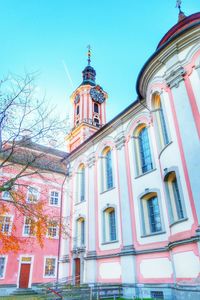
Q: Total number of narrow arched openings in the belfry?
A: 2